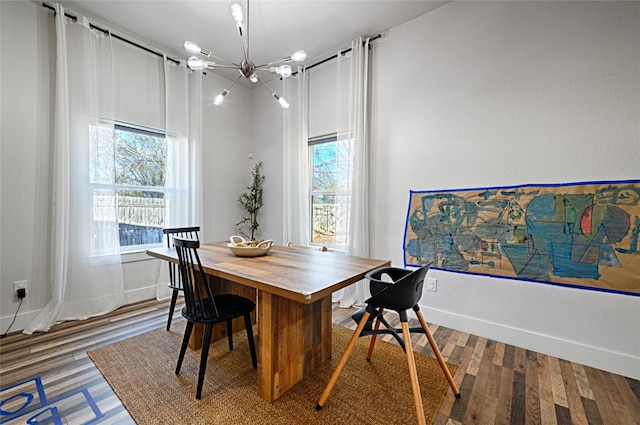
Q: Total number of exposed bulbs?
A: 8